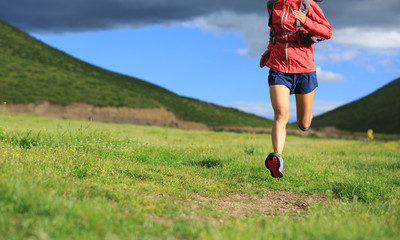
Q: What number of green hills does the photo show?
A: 2